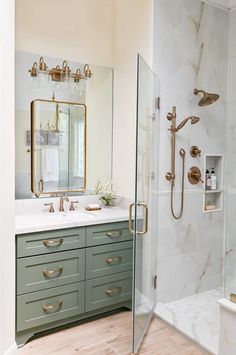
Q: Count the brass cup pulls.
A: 6